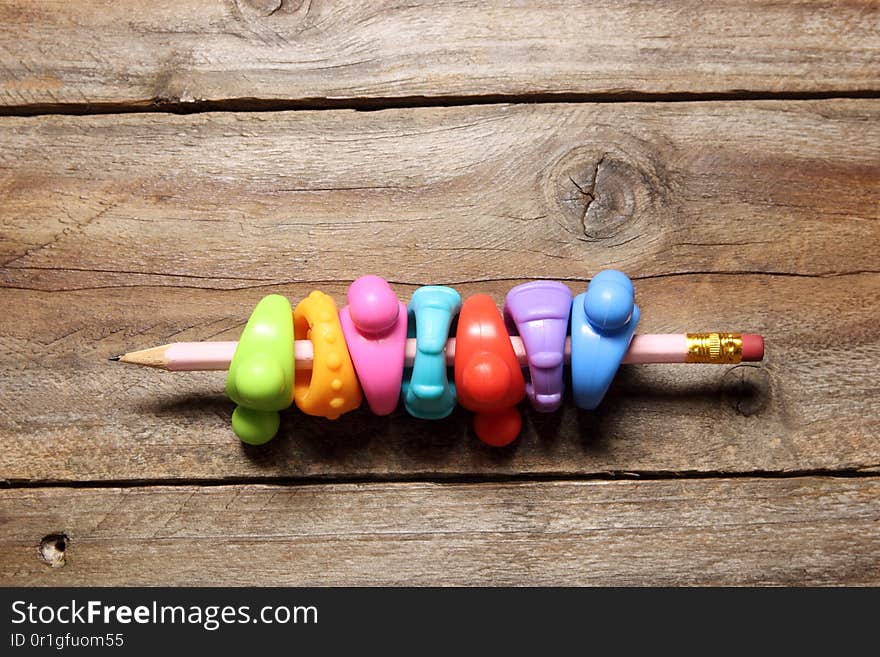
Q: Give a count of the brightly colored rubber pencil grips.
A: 7